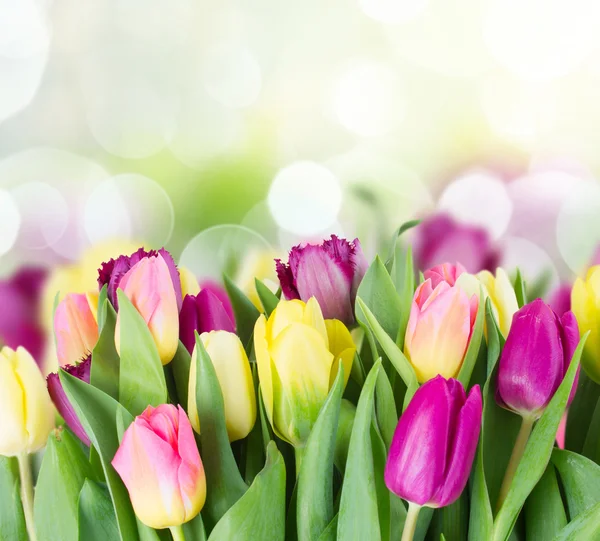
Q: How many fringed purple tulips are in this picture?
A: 3